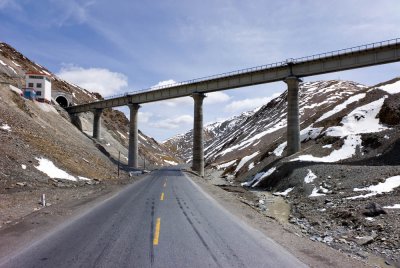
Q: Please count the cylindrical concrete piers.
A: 4